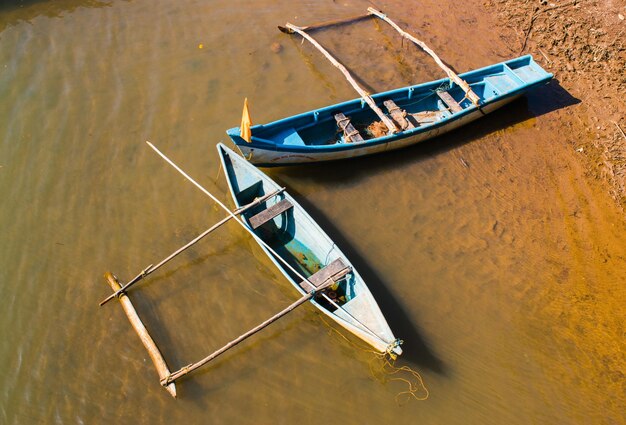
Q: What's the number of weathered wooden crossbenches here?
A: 5